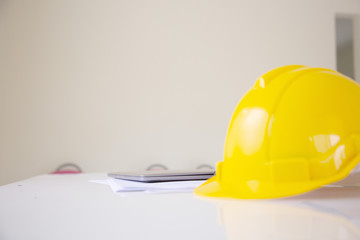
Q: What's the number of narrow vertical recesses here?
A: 1